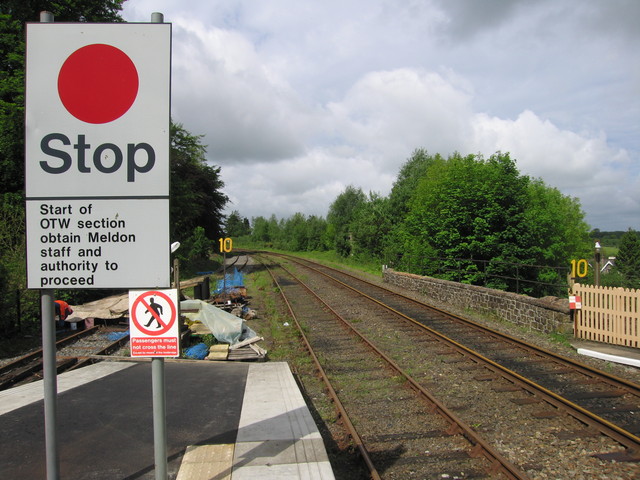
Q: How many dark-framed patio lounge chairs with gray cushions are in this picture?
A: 0